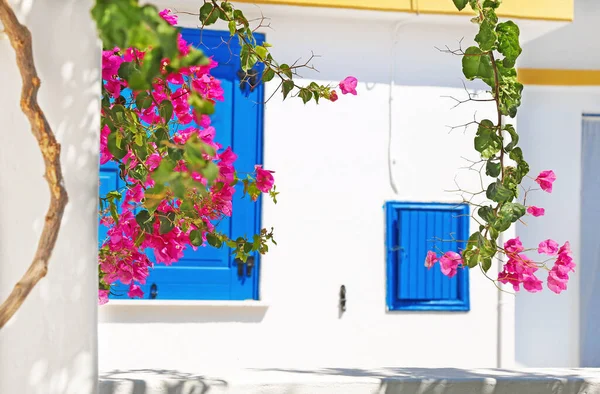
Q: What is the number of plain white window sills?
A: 1